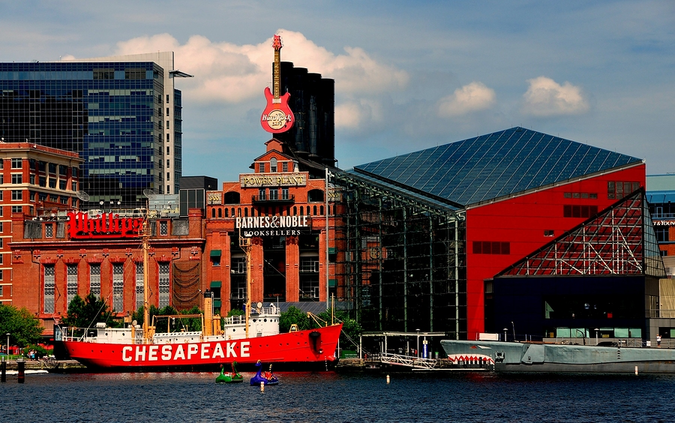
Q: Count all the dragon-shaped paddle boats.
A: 2